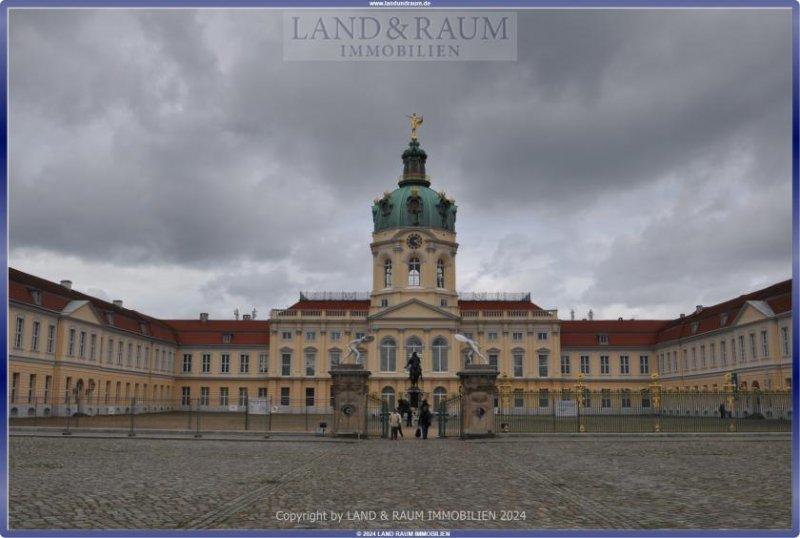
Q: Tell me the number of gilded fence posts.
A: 4